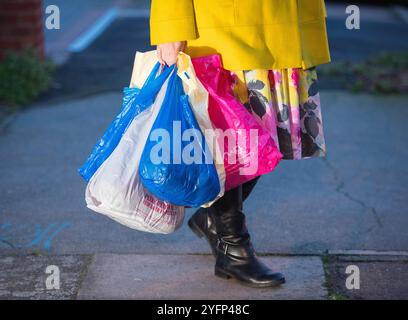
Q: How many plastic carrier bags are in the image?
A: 5